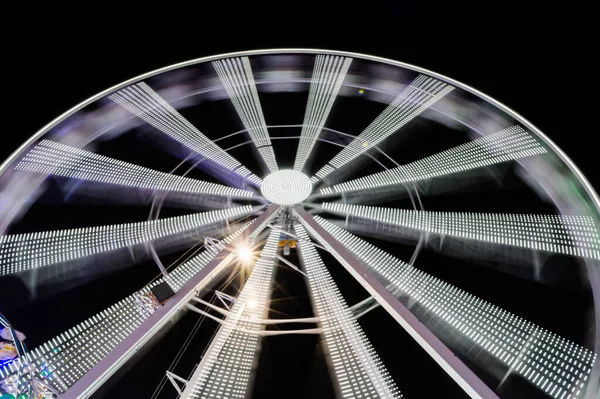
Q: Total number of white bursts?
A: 2